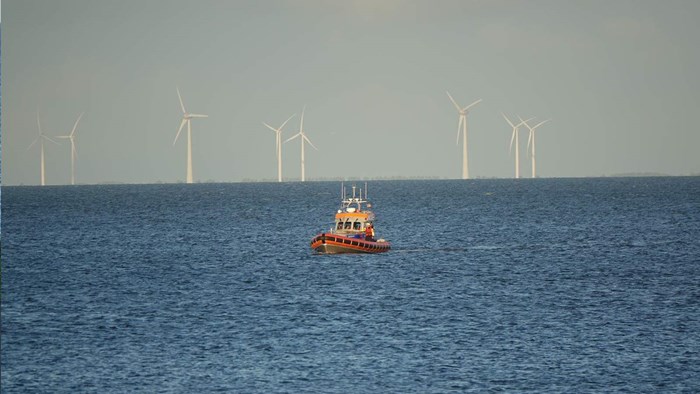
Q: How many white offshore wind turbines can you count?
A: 8